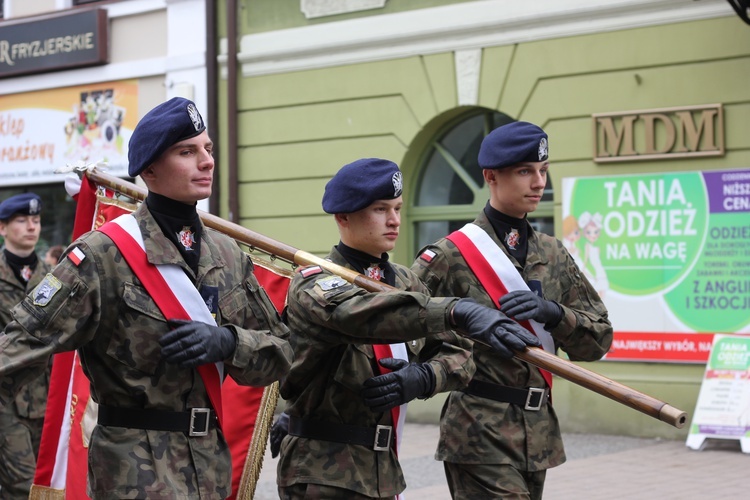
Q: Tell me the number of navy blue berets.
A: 4